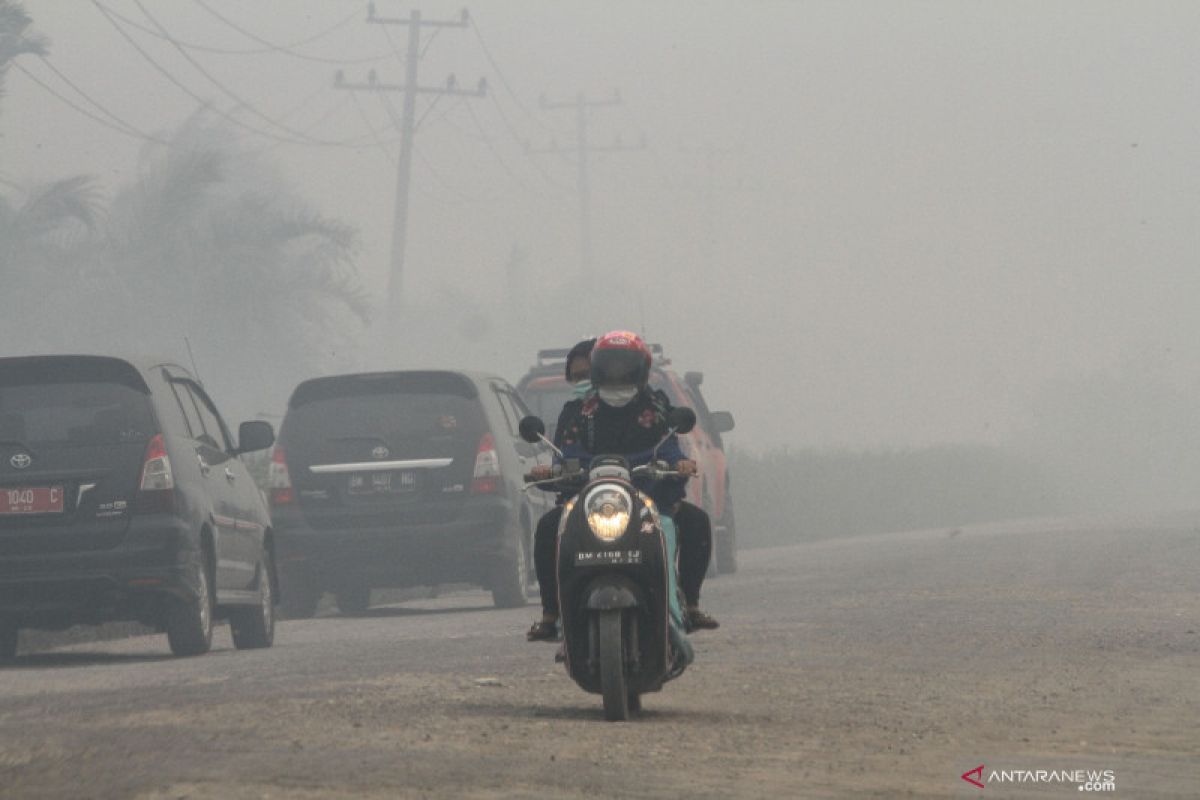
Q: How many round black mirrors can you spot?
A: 2